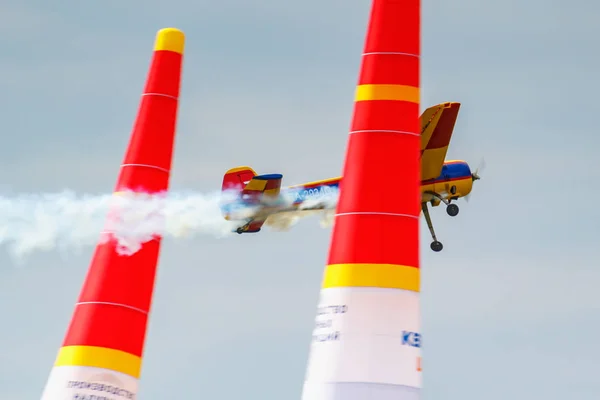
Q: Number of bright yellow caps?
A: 1